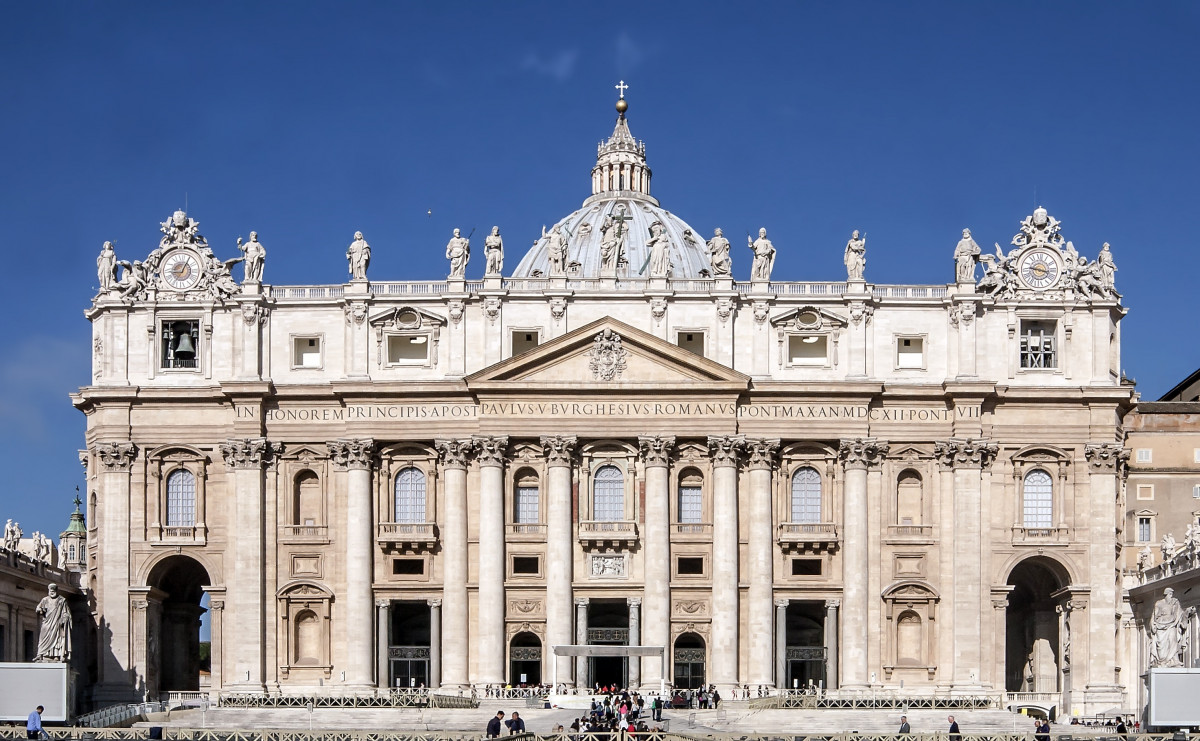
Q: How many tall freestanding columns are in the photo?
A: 8